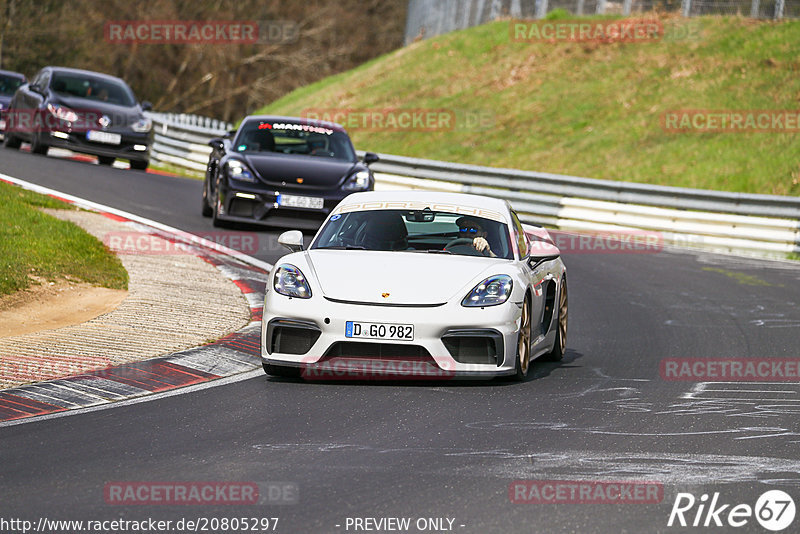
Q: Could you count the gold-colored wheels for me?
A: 2